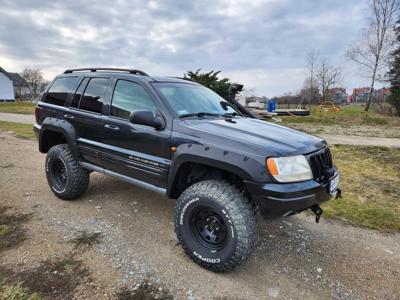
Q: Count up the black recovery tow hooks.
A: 2